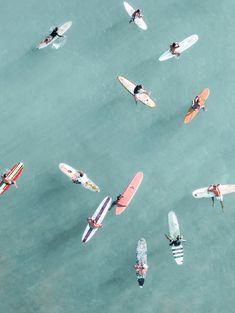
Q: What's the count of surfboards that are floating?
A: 12